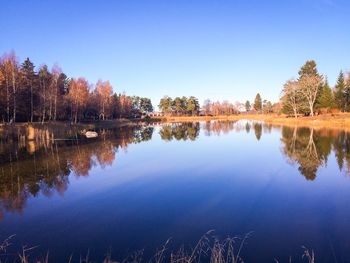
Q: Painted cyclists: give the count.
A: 0